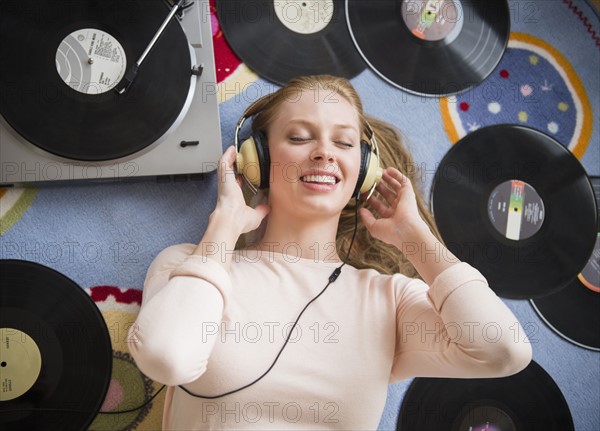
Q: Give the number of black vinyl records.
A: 7